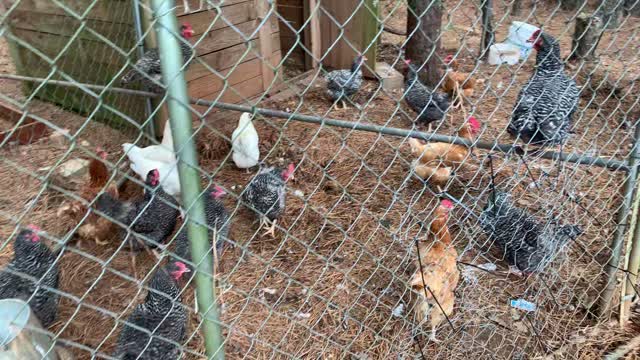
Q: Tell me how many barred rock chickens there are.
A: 10